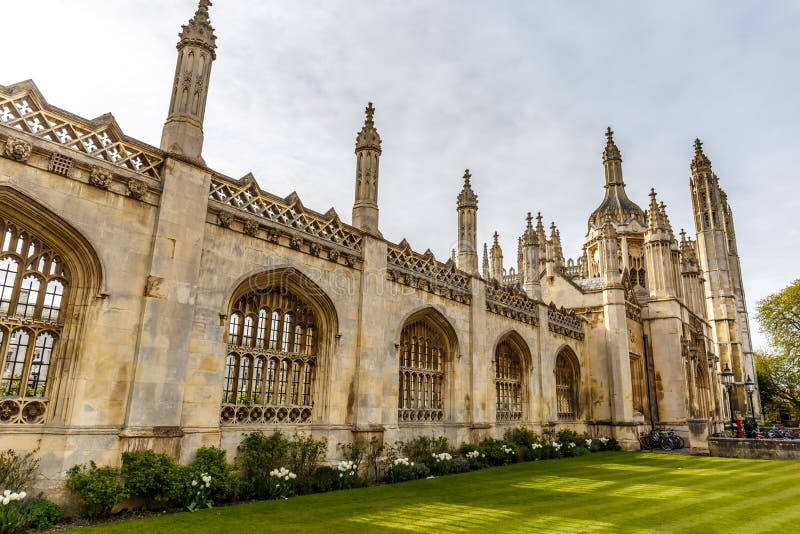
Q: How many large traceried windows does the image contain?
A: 5